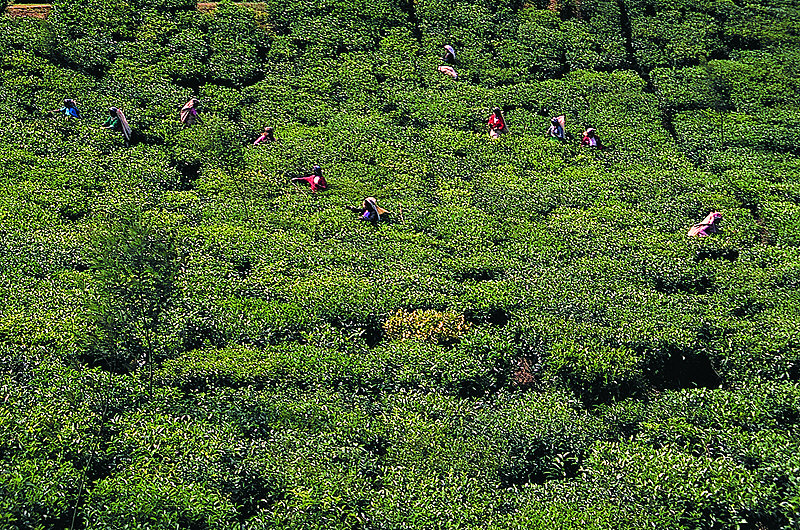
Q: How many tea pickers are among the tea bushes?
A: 12